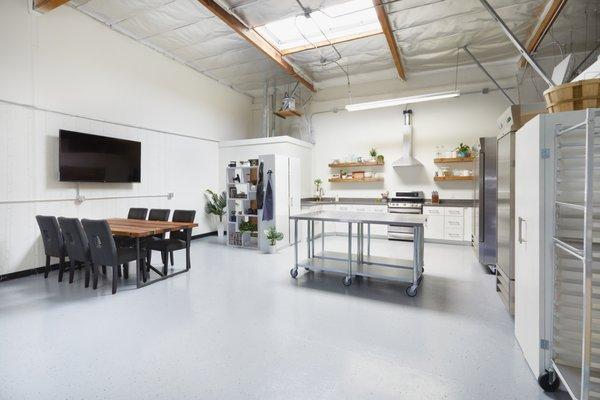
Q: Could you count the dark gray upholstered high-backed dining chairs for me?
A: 6